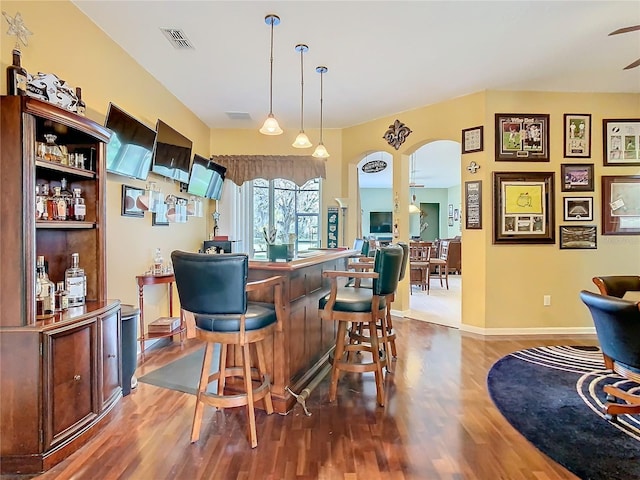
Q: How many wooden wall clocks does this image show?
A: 0